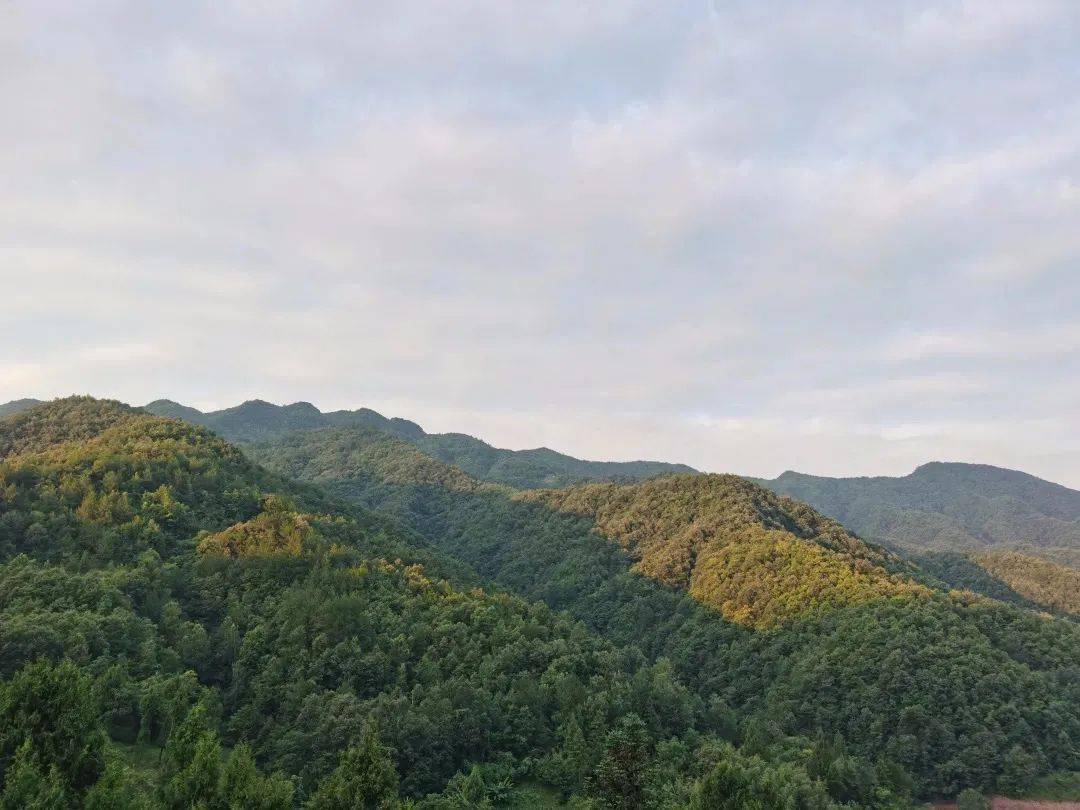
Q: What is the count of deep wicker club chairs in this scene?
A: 0